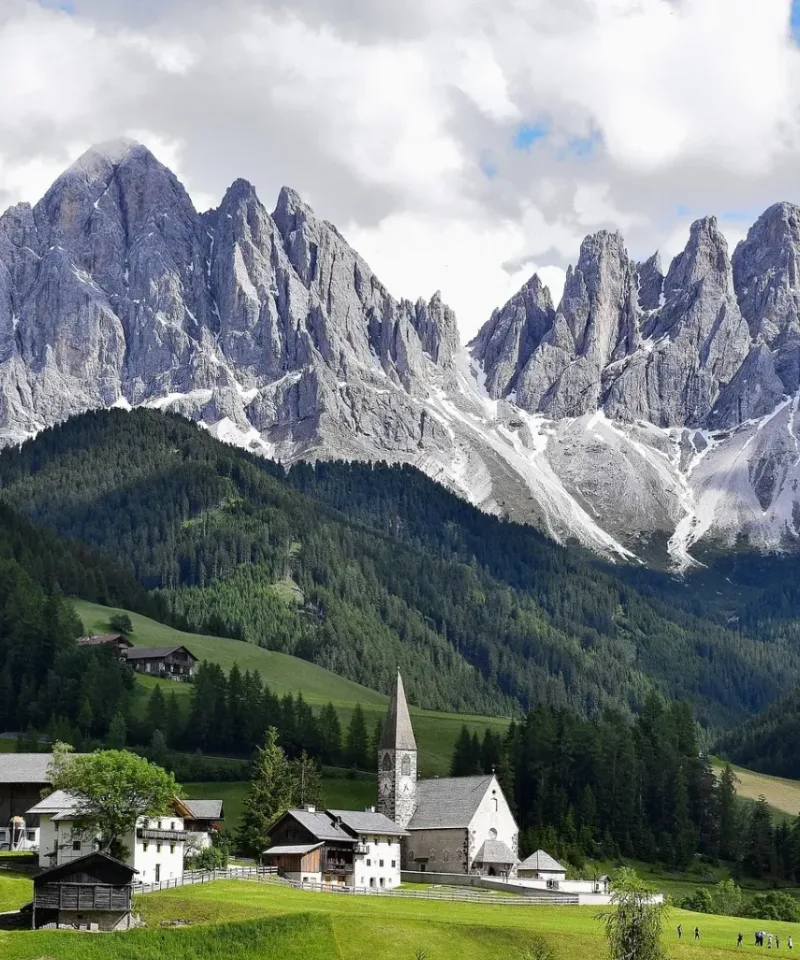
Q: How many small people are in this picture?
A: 8